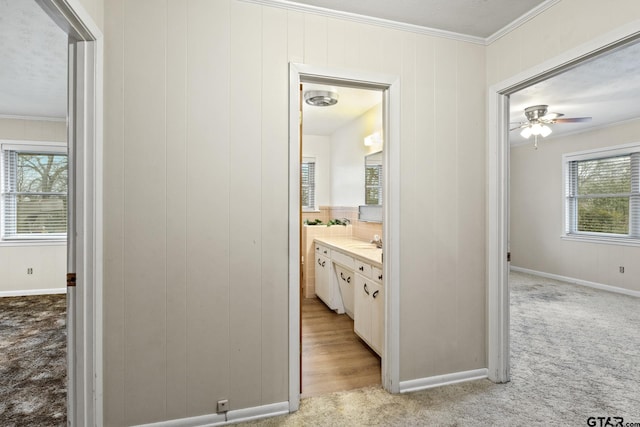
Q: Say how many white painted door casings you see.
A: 3